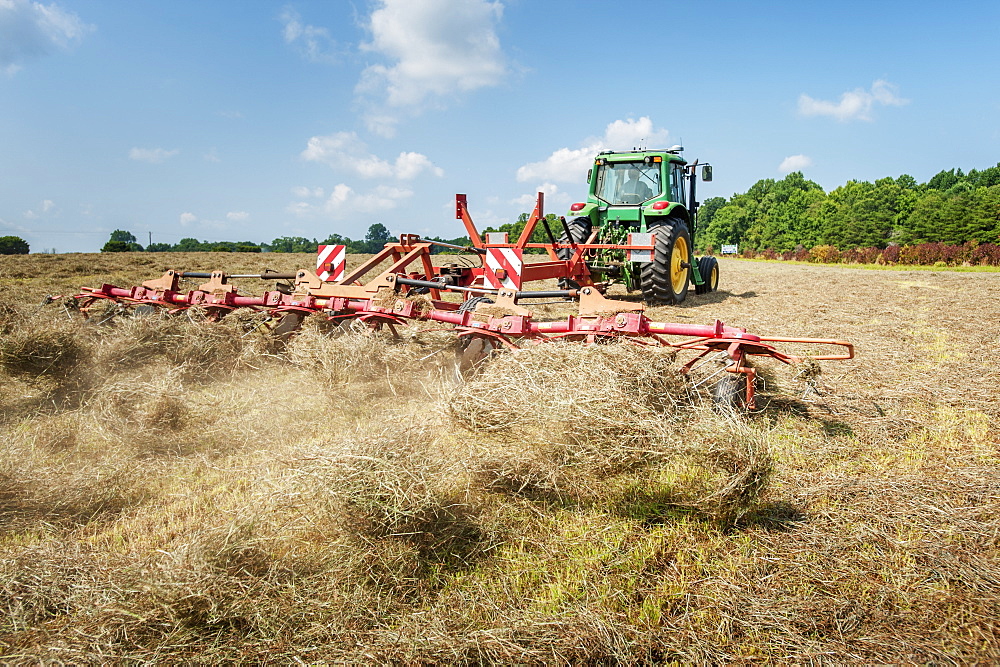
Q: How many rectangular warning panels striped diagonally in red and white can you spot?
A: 2